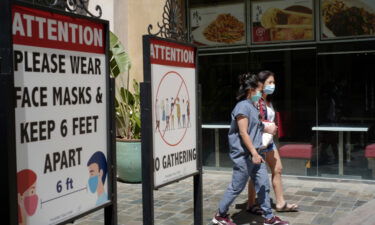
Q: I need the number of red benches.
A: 2